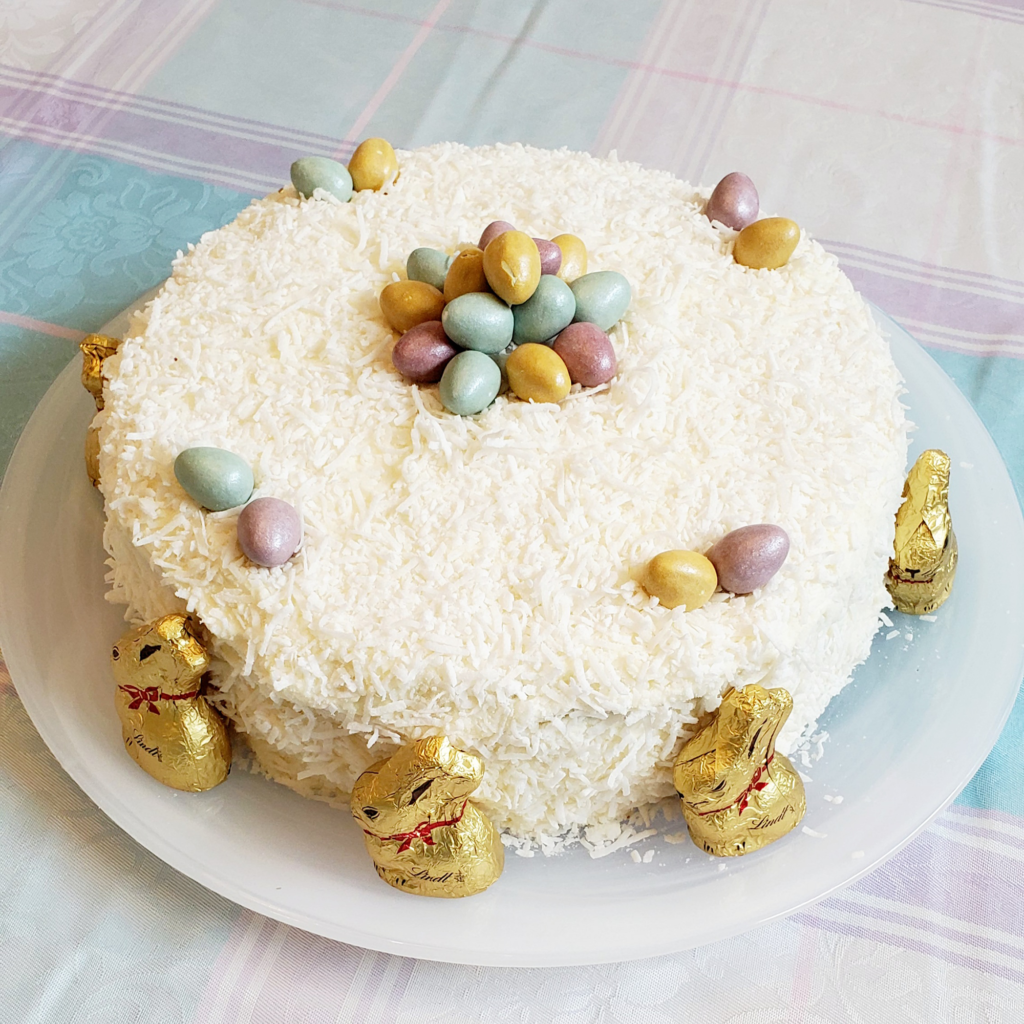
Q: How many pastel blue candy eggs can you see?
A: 7